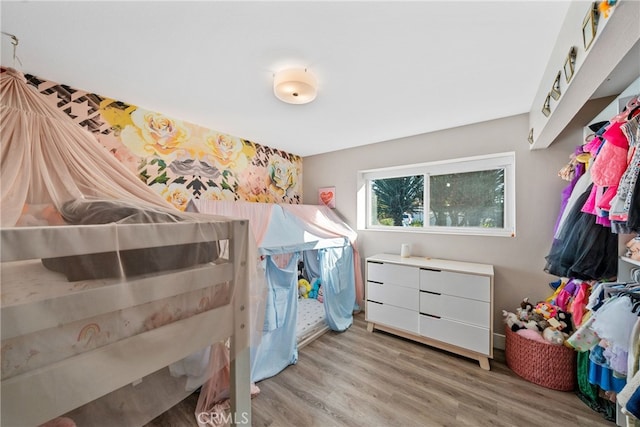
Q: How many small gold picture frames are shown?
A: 5